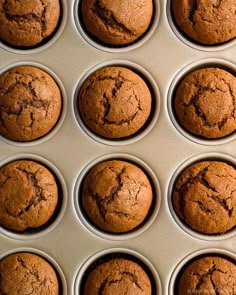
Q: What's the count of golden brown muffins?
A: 12